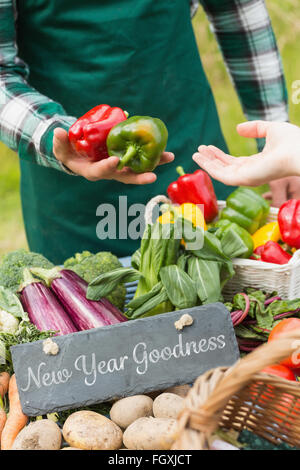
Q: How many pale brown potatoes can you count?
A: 5